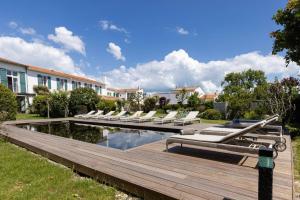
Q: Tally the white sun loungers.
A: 10